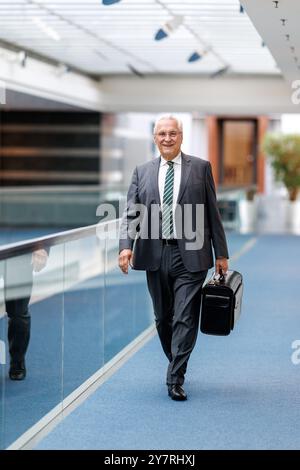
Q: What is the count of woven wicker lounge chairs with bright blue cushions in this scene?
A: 0